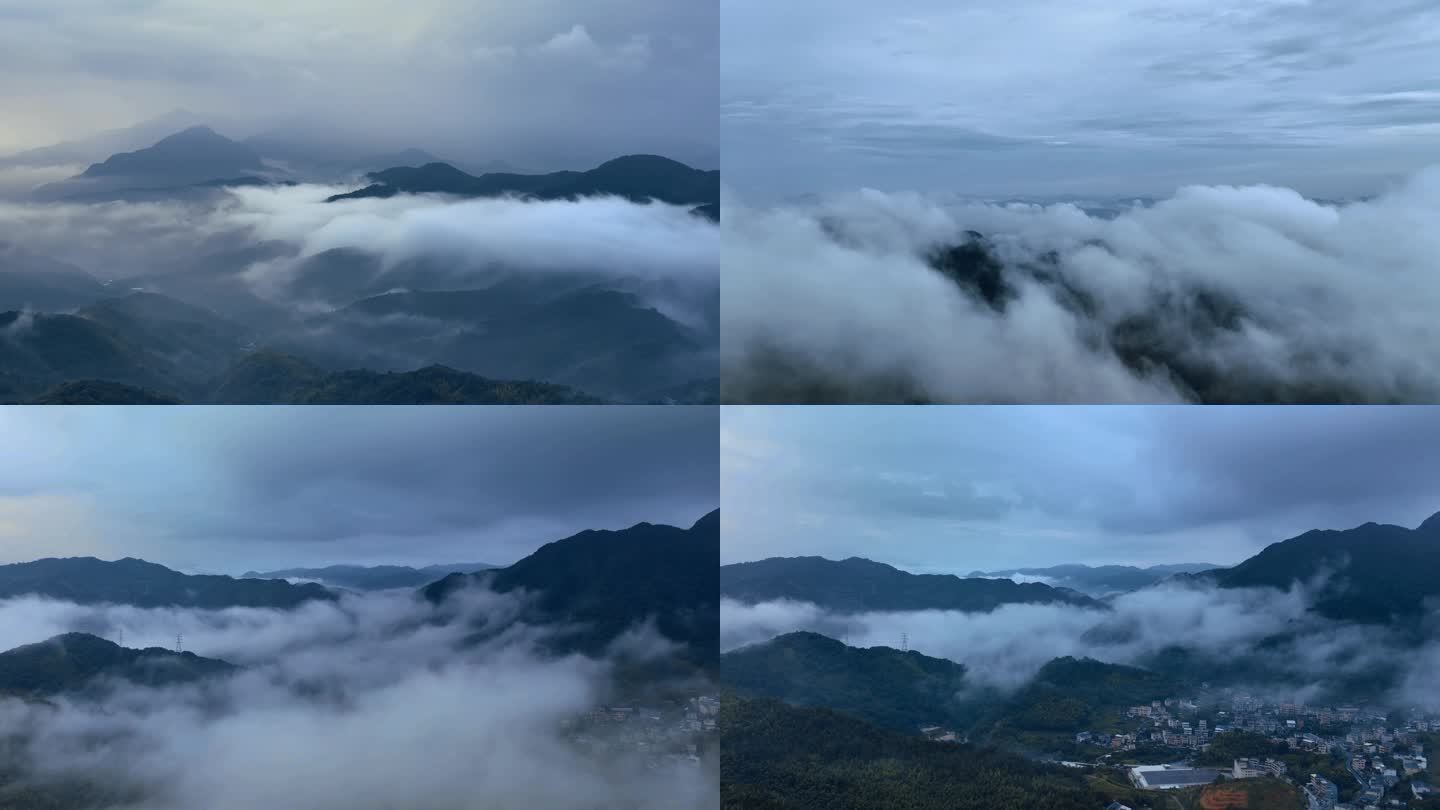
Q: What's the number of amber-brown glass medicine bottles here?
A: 0